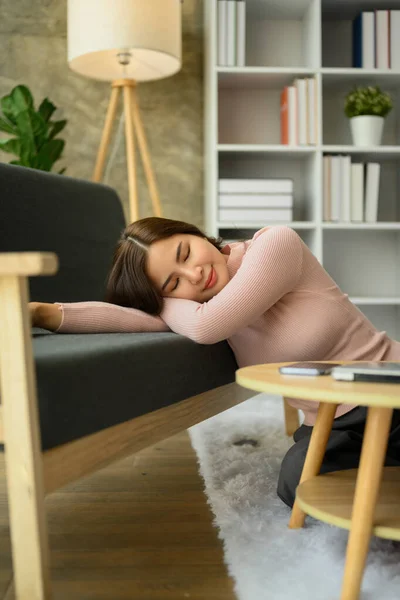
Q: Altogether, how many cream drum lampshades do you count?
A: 1